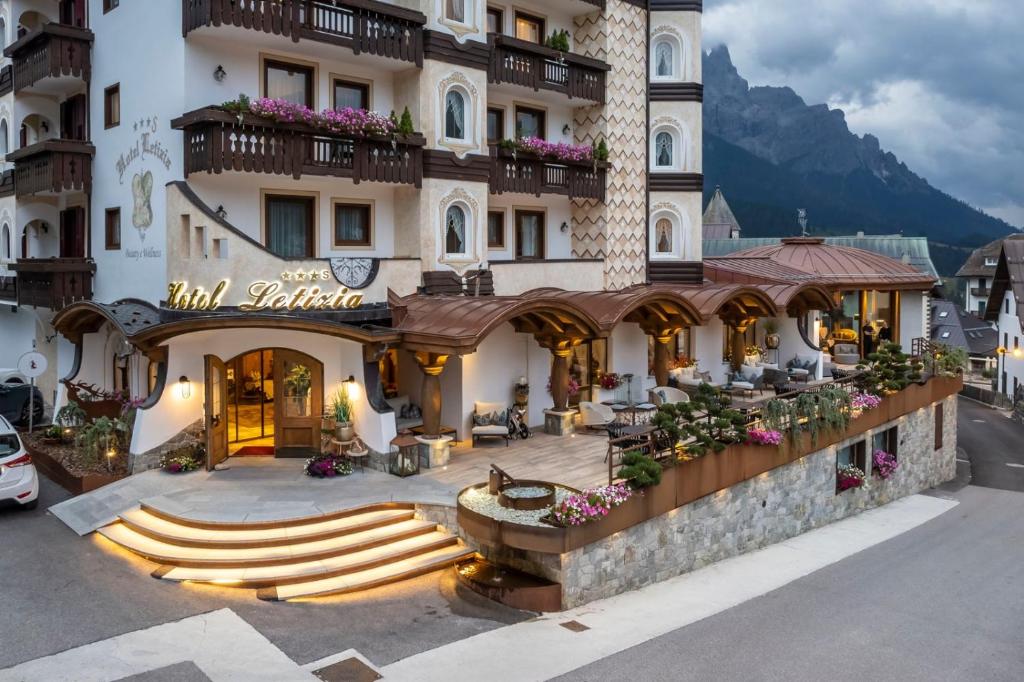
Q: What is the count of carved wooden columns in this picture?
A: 4